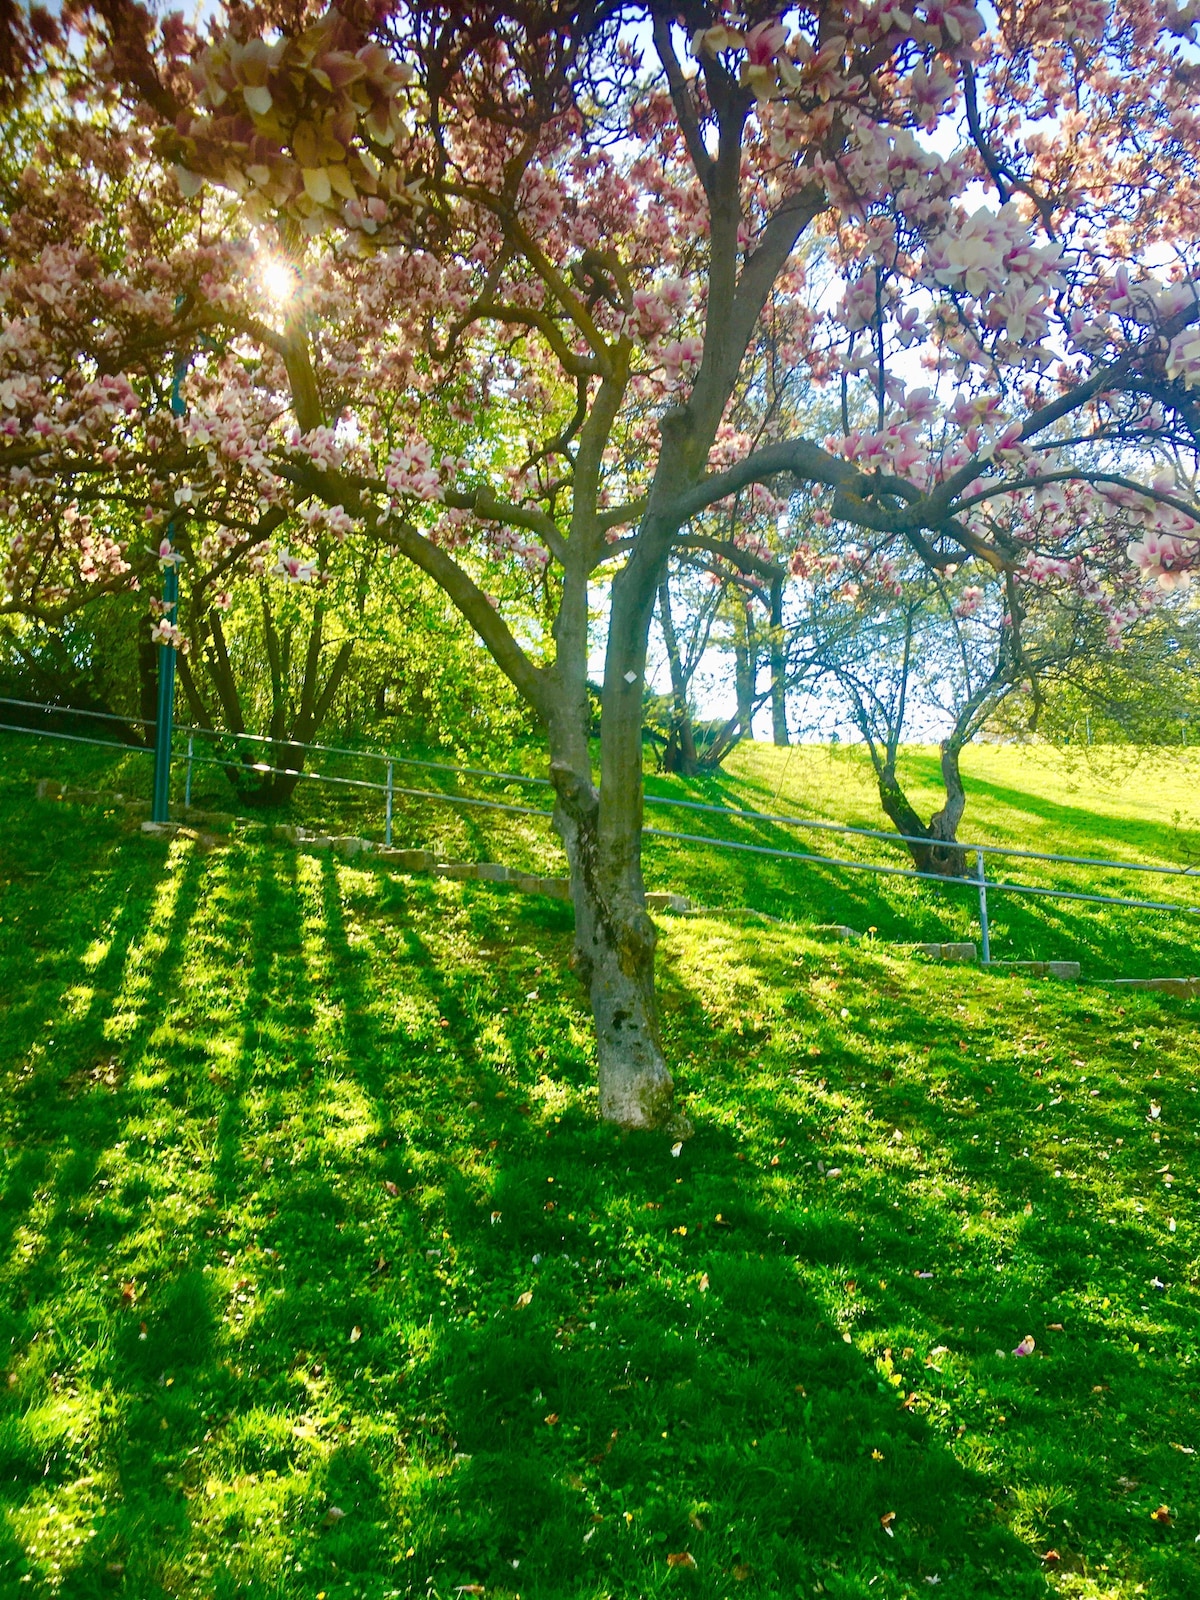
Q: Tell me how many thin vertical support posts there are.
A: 3